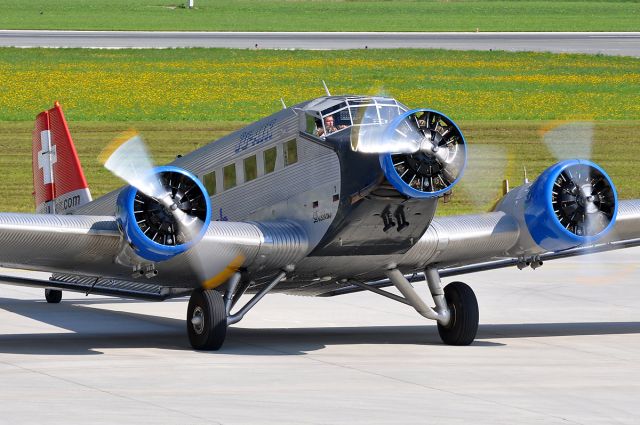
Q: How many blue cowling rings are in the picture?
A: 3